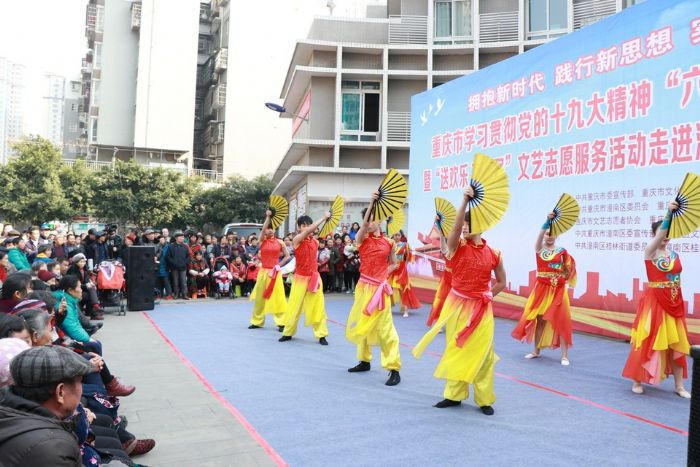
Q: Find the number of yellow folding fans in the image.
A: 8